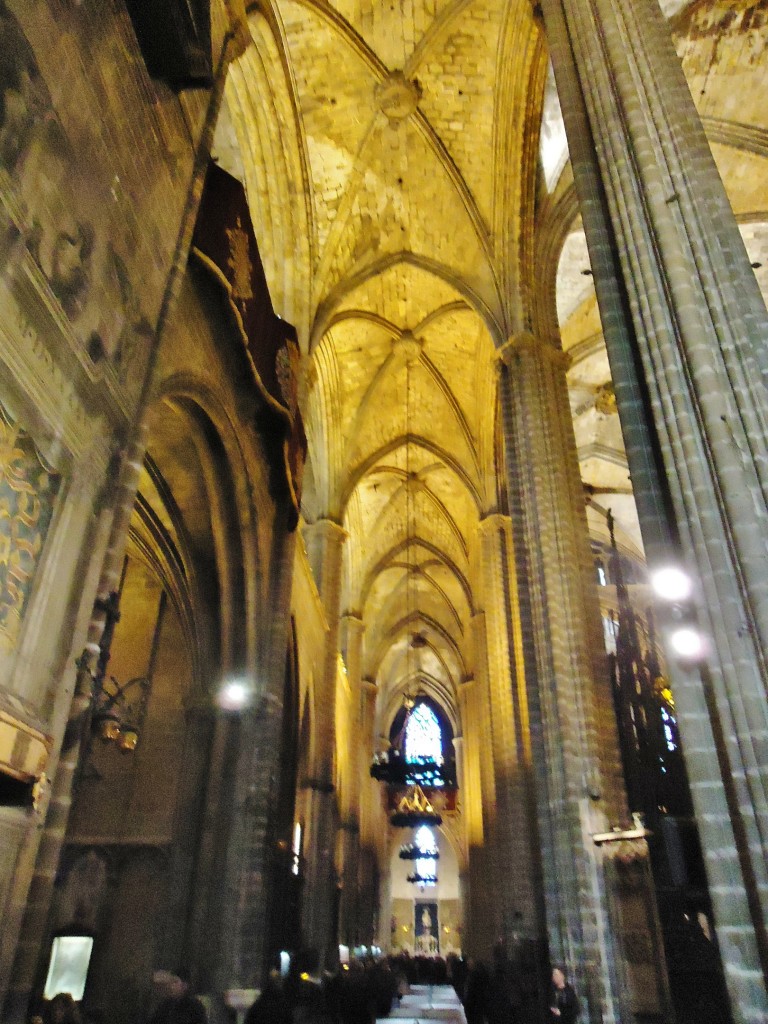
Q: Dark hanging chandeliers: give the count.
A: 4